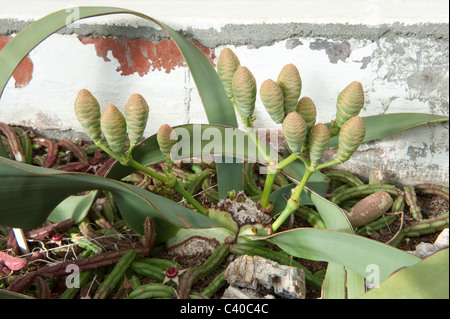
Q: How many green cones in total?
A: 13